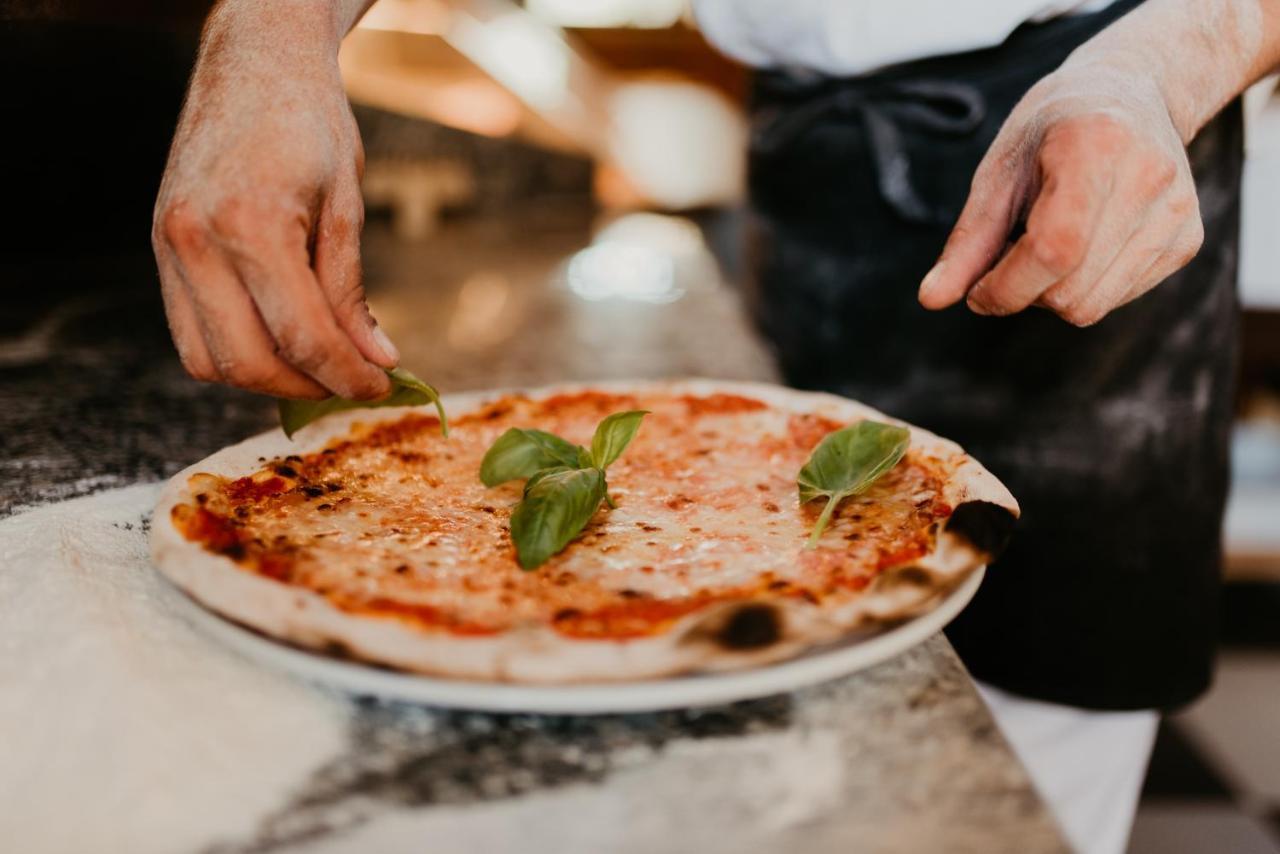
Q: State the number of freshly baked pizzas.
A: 1